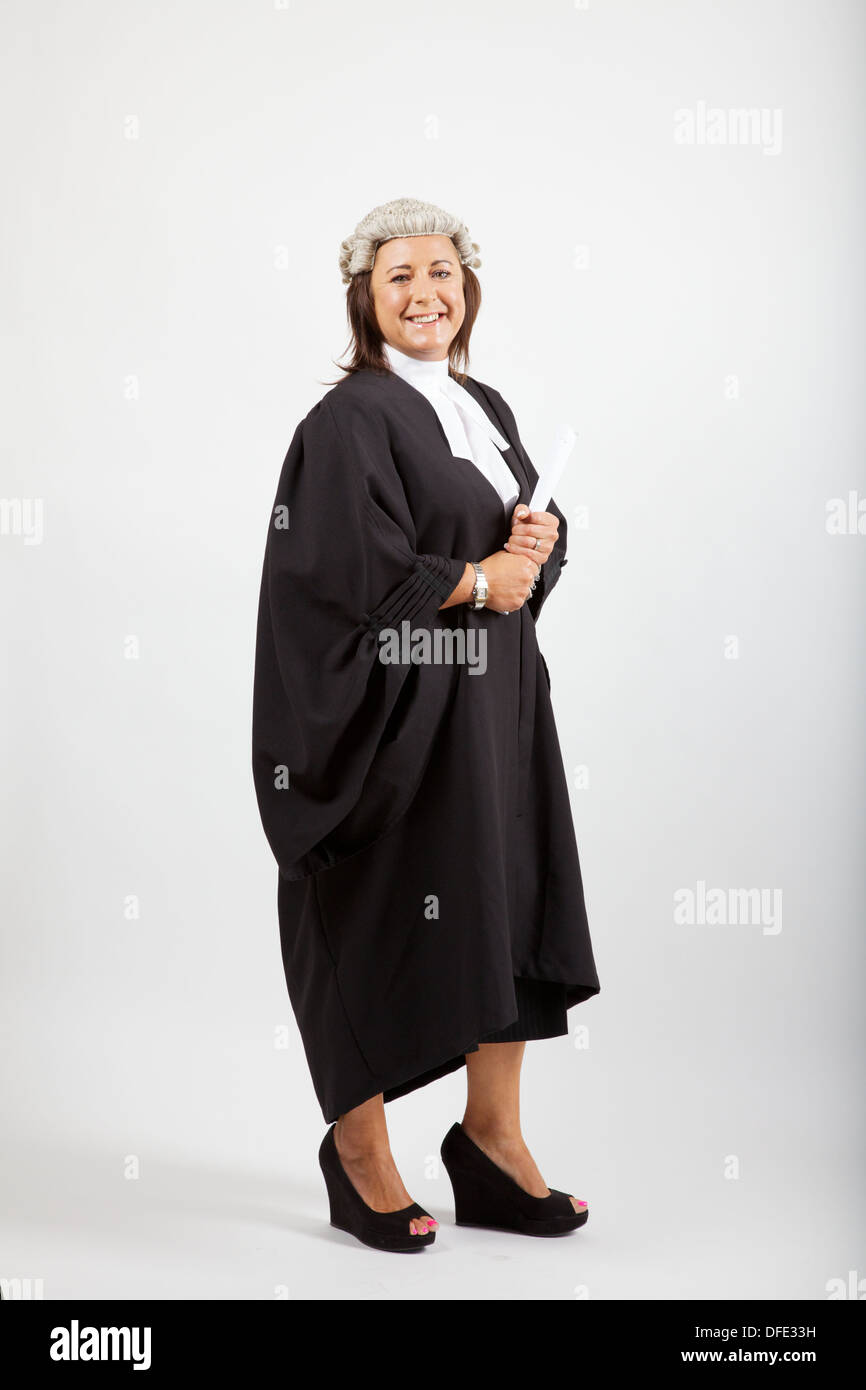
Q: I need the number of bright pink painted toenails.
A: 4